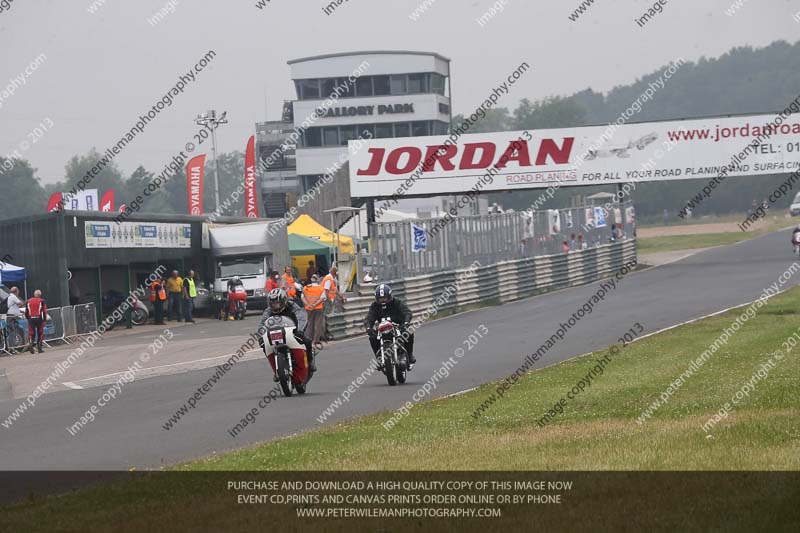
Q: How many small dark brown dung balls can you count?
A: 0